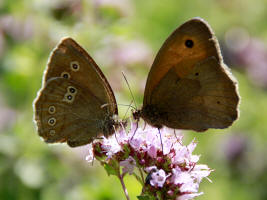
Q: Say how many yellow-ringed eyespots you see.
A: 7